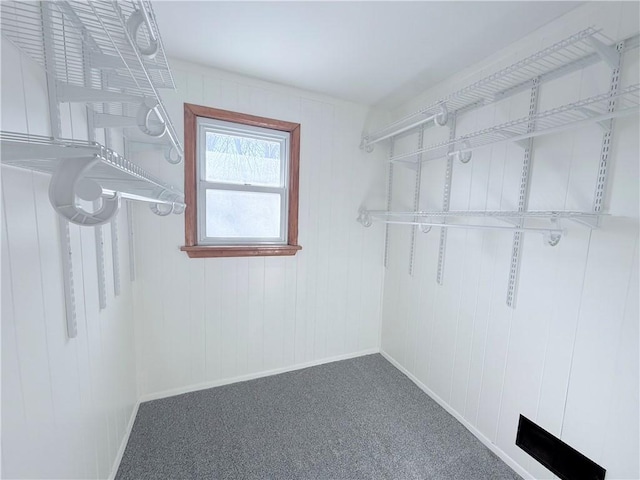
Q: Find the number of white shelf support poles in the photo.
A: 9